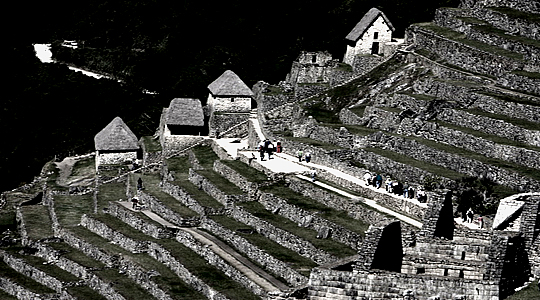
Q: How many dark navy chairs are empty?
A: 0